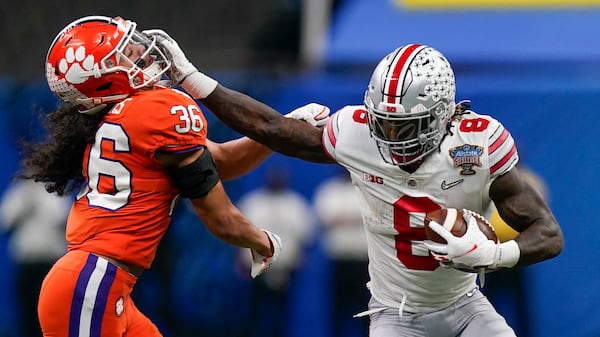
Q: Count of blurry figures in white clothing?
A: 3